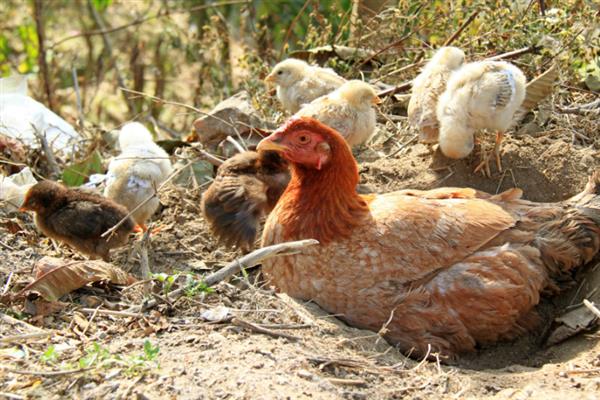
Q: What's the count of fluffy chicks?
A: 7